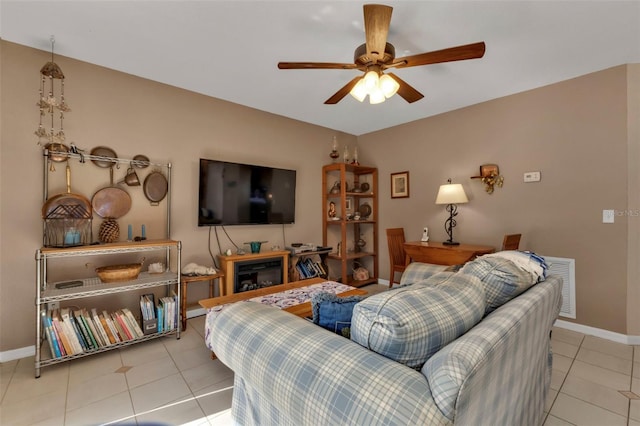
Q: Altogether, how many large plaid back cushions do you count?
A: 2